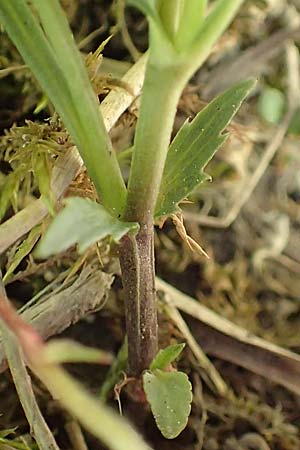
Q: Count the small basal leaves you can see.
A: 2